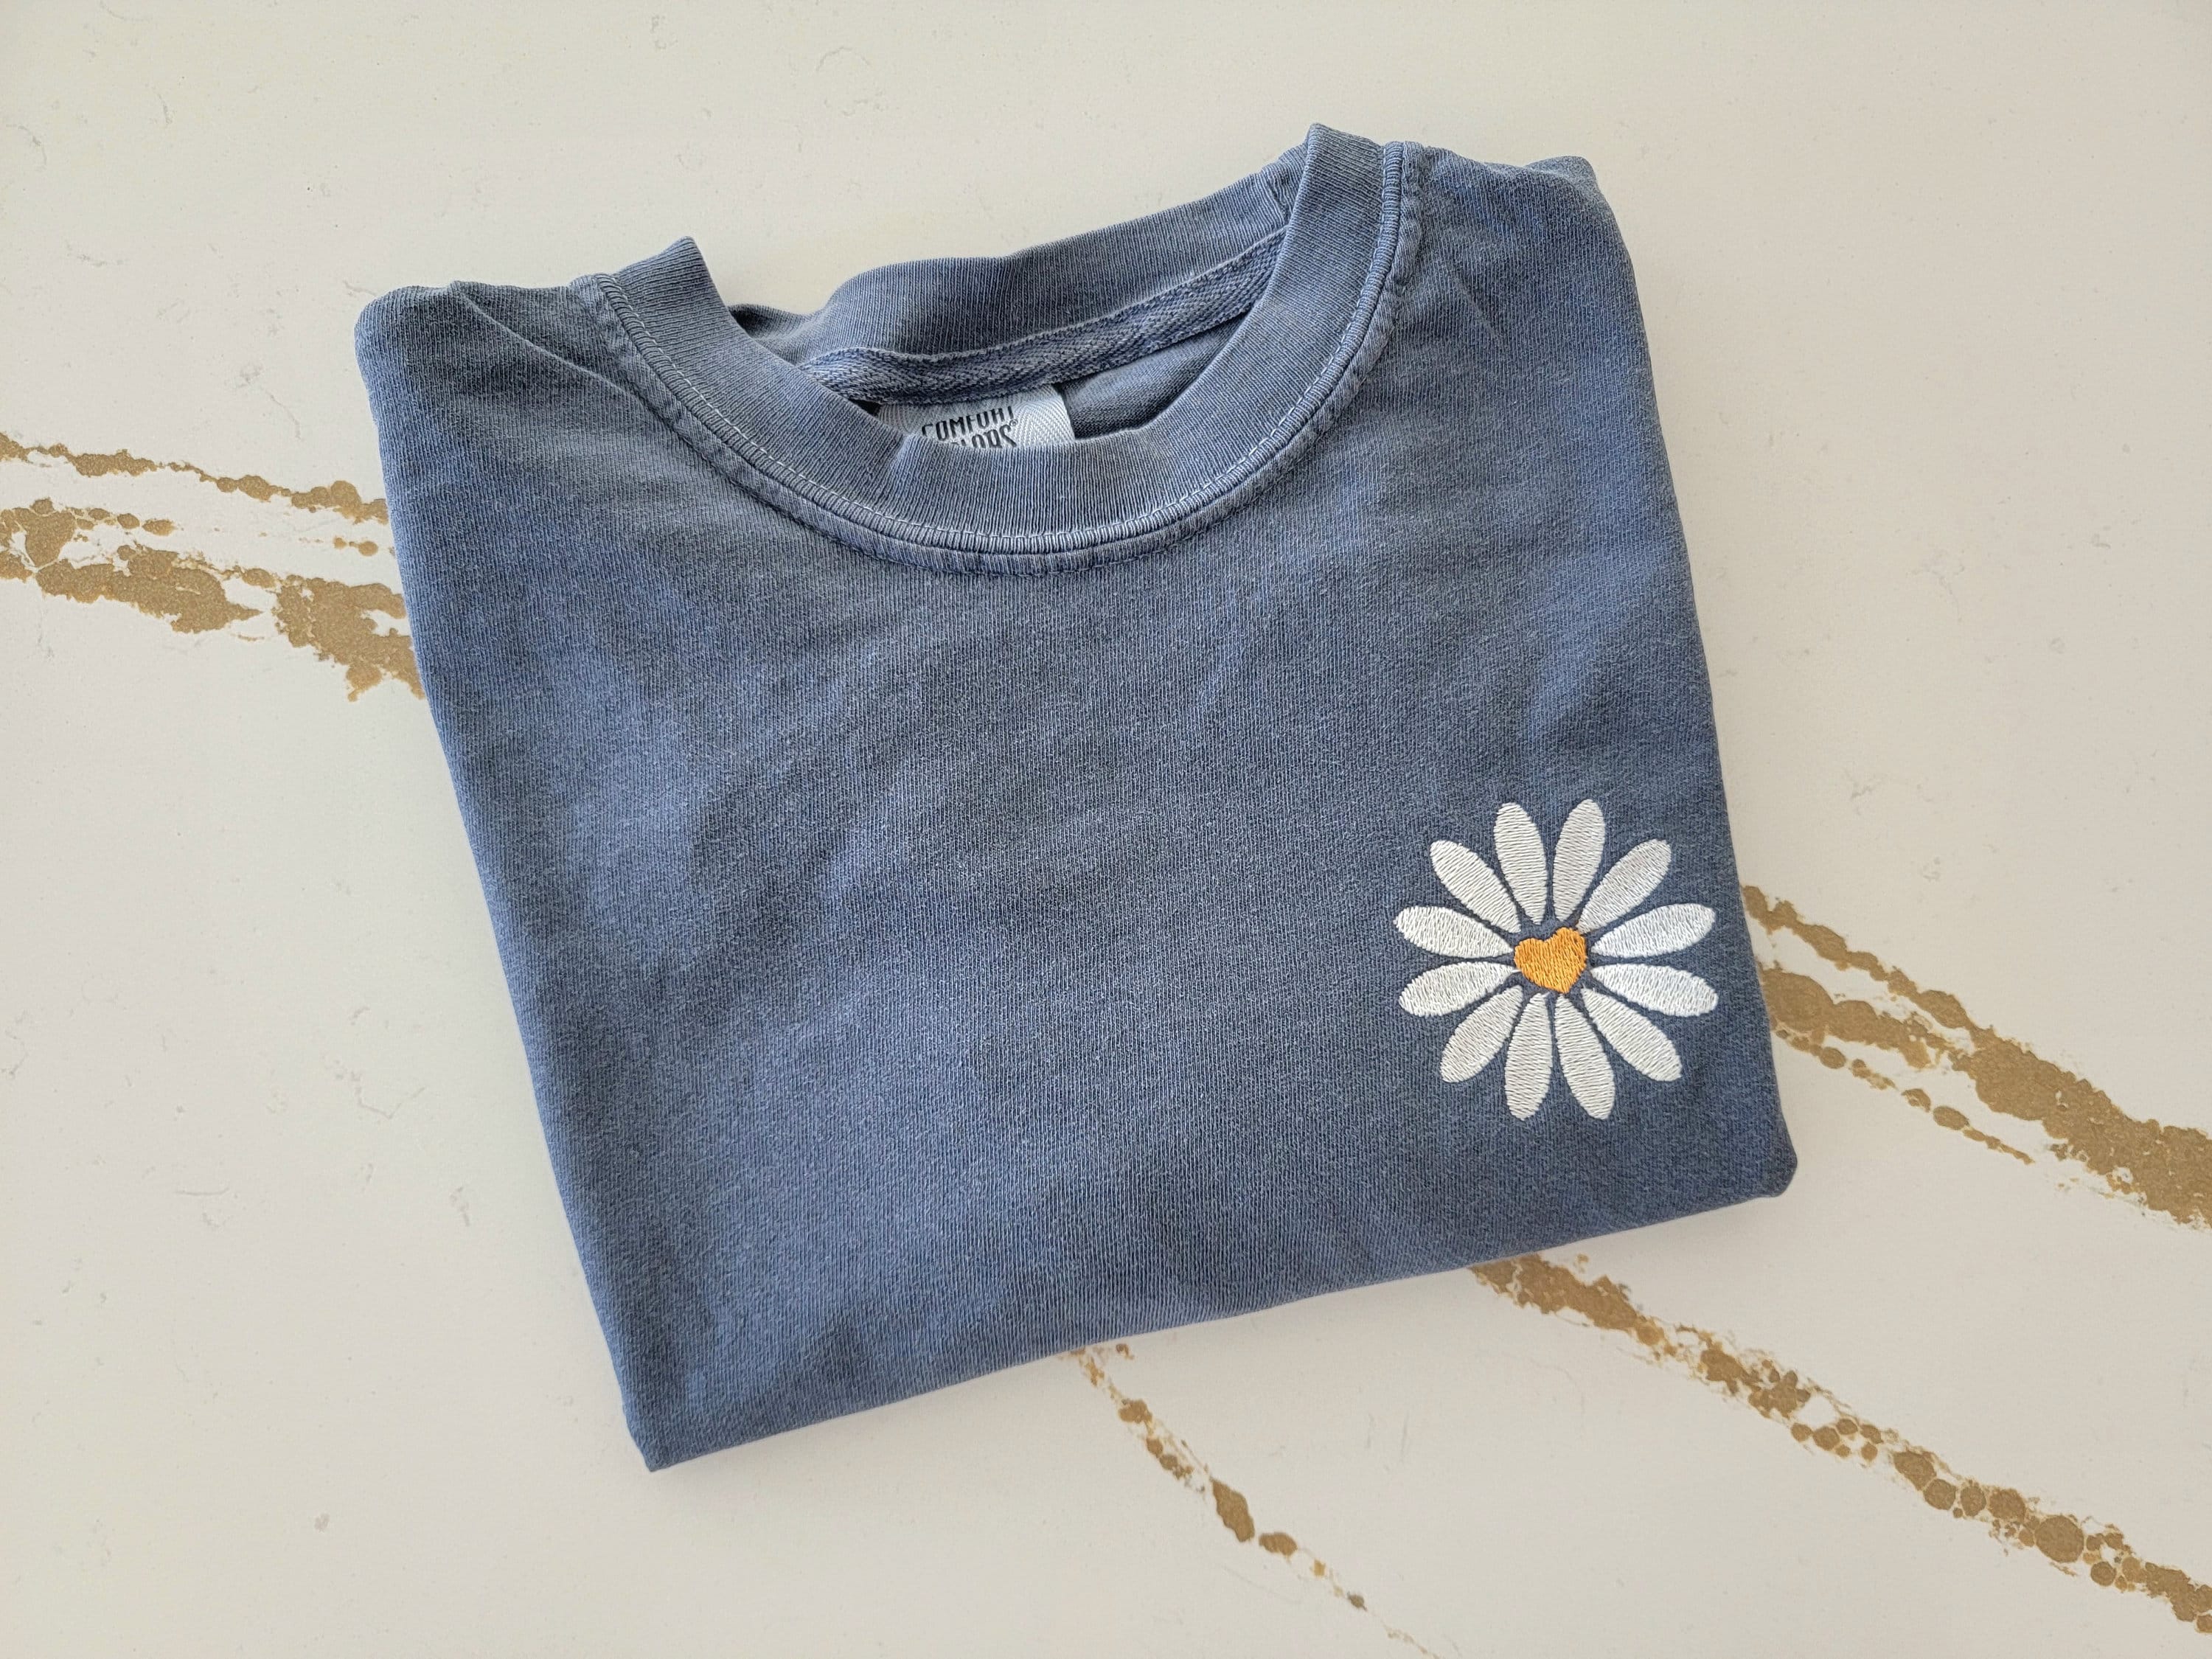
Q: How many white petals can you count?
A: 12